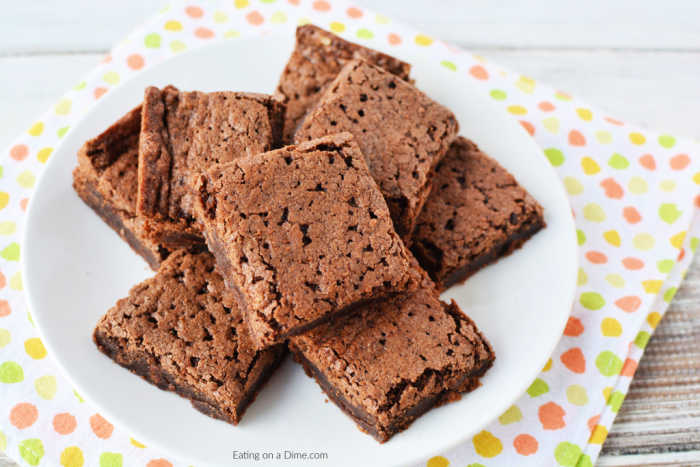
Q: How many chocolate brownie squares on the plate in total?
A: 8